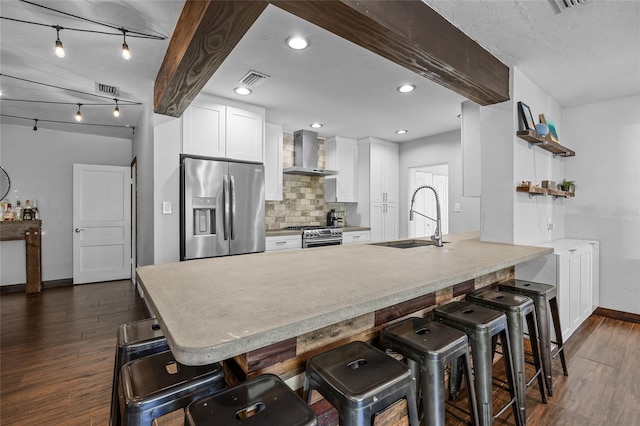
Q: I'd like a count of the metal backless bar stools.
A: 8